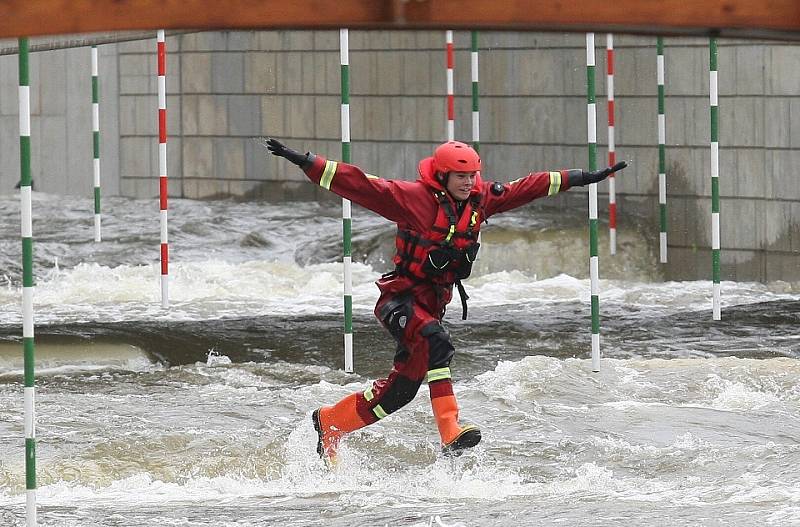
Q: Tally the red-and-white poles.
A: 3